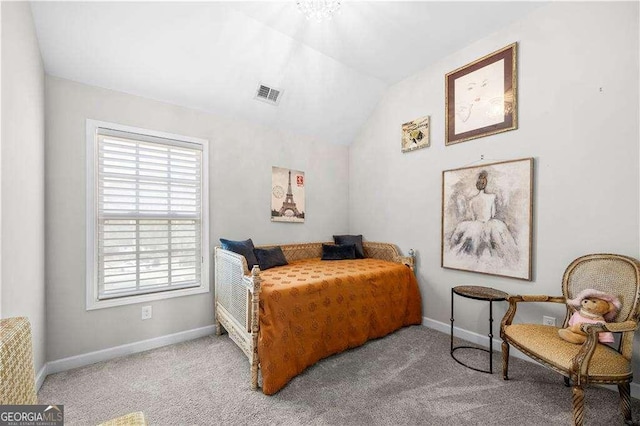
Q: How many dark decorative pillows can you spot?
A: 4